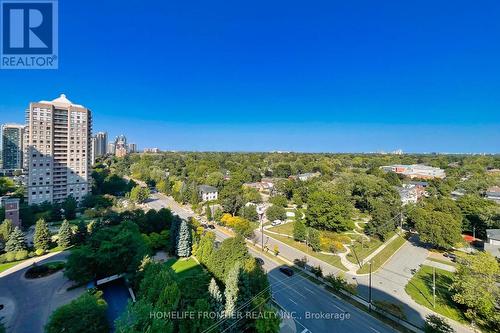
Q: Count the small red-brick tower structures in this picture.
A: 1